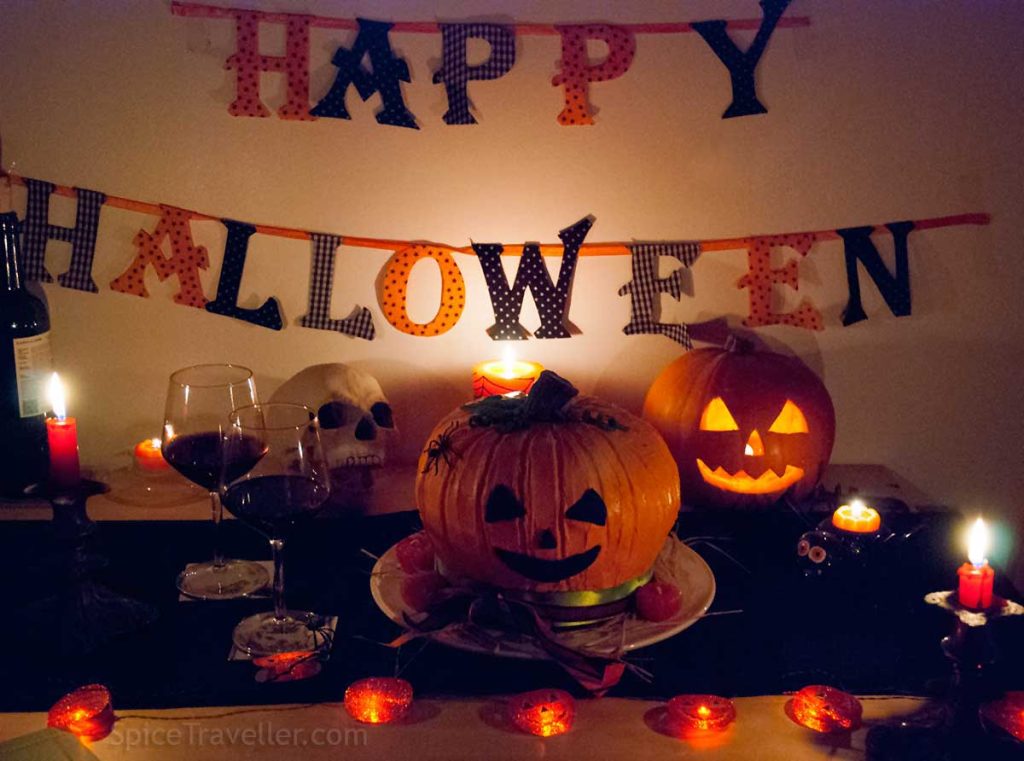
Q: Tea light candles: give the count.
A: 2